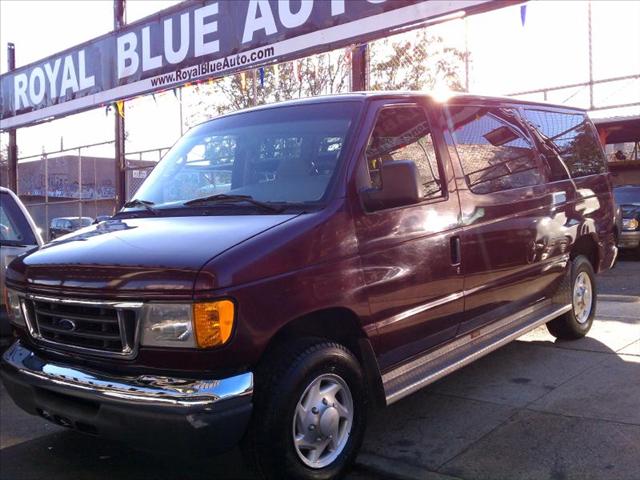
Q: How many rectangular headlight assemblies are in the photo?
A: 2